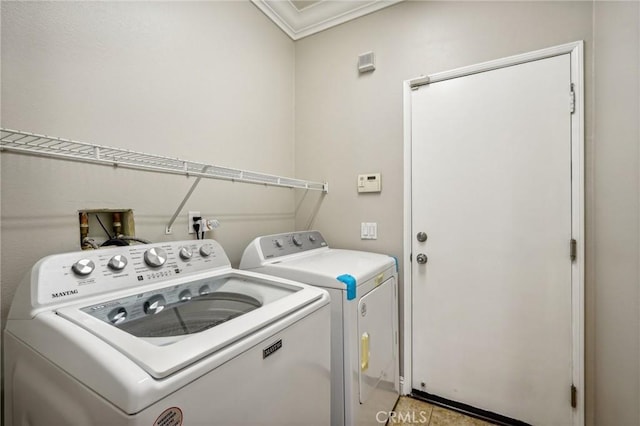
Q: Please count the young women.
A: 0